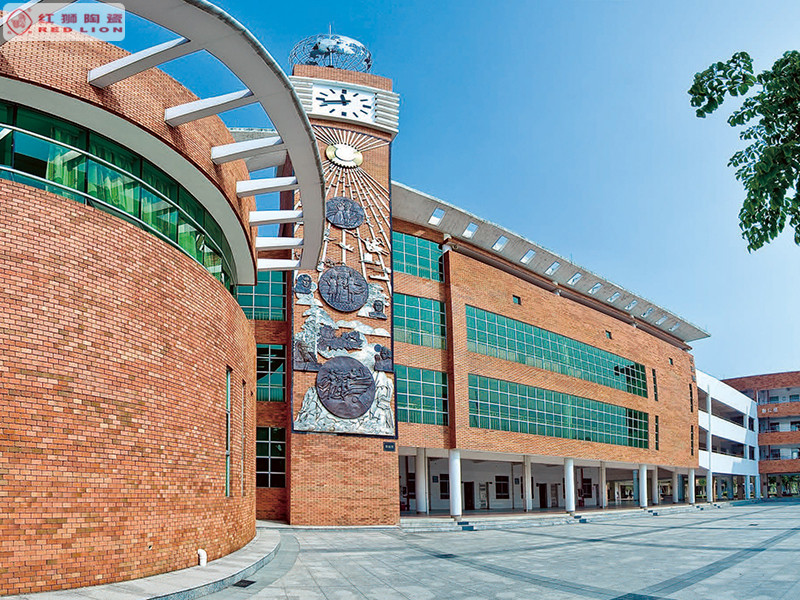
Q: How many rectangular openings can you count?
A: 12